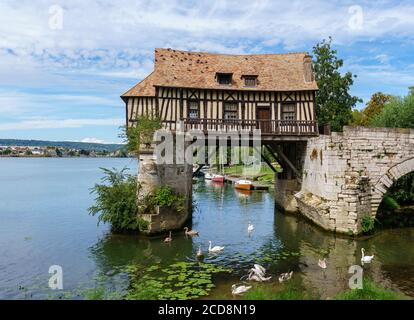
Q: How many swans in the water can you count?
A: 10